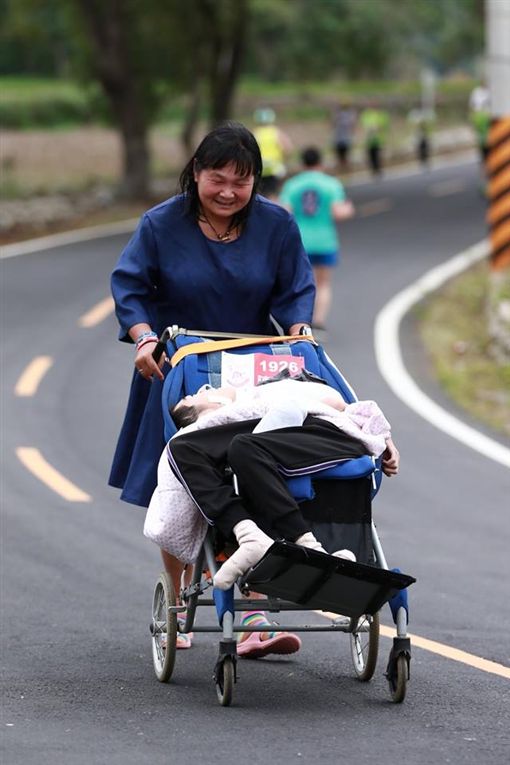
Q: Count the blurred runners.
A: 6